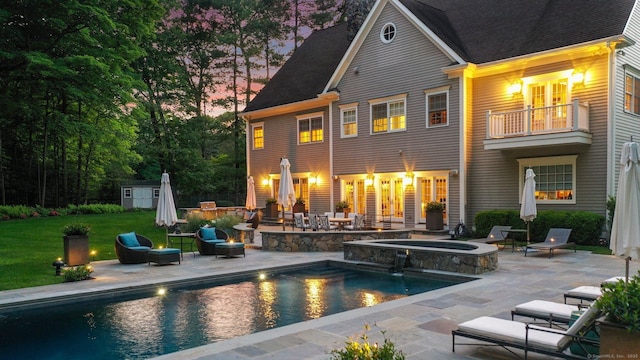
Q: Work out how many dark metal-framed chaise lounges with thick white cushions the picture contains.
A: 4